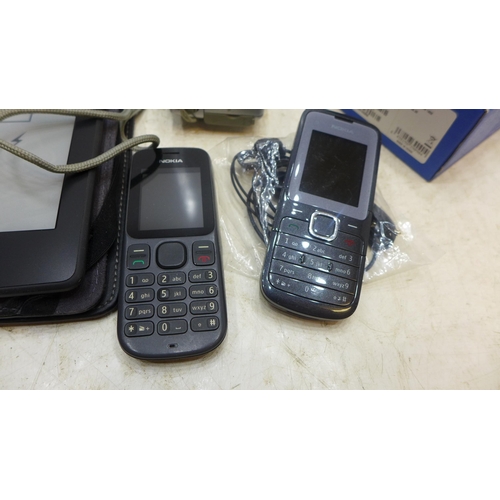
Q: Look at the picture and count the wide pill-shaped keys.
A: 12